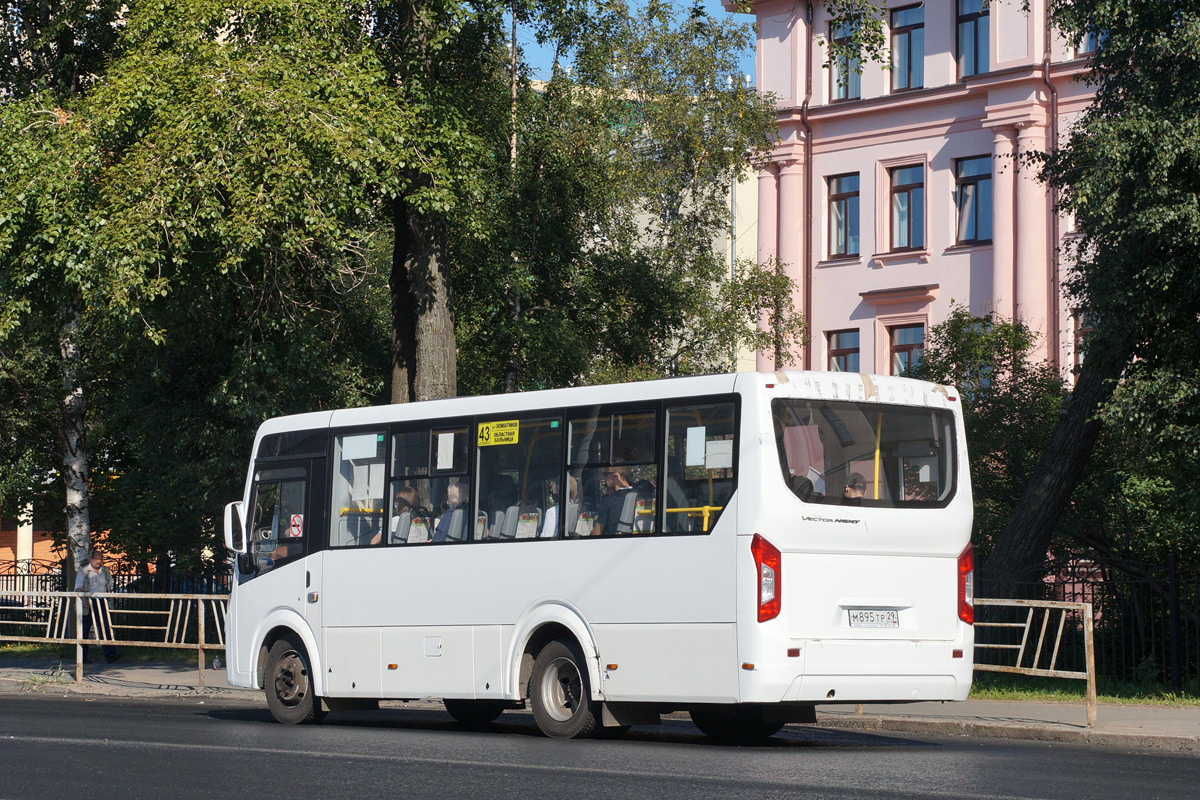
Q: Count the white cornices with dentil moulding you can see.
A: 0